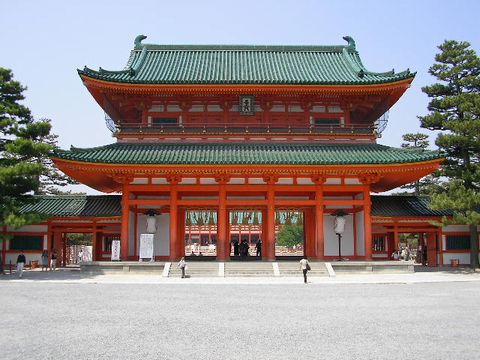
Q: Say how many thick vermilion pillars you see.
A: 6